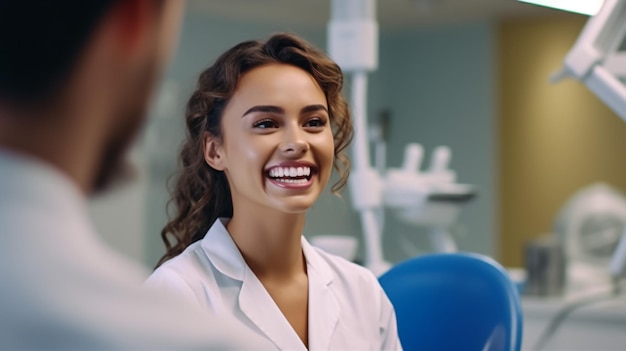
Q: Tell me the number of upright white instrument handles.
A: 2